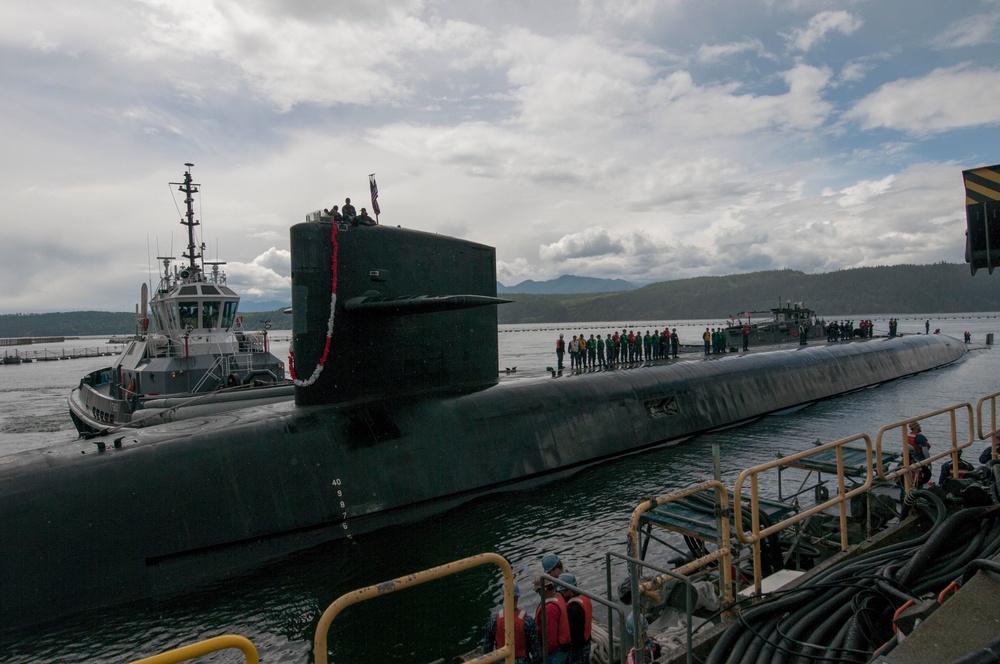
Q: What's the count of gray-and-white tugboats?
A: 1